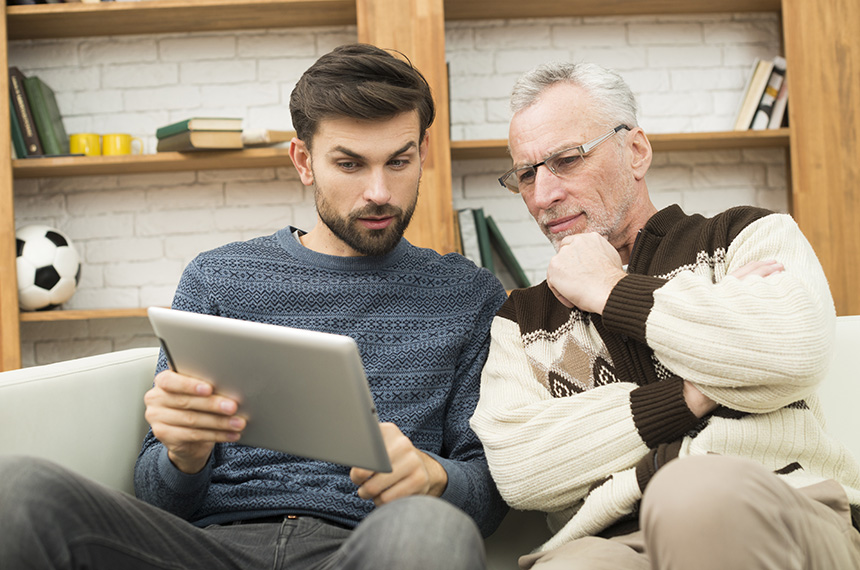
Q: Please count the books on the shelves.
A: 12